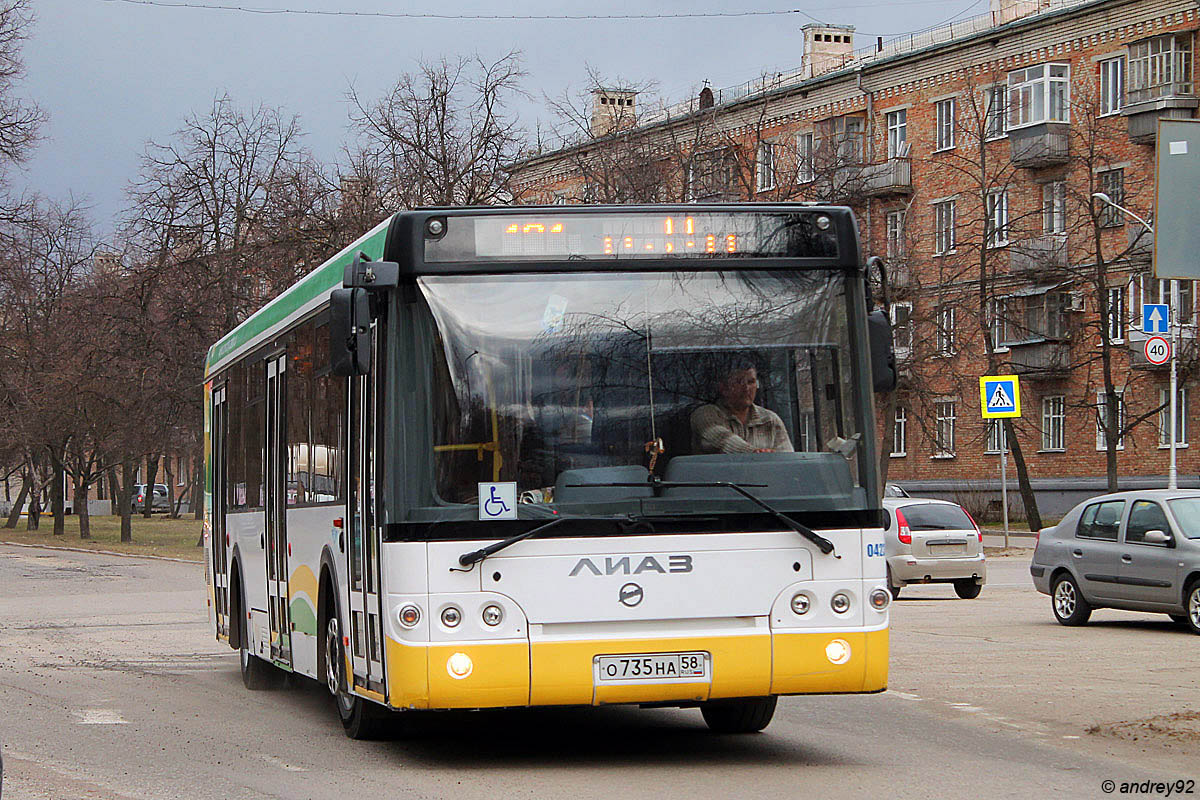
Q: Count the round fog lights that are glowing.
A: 2